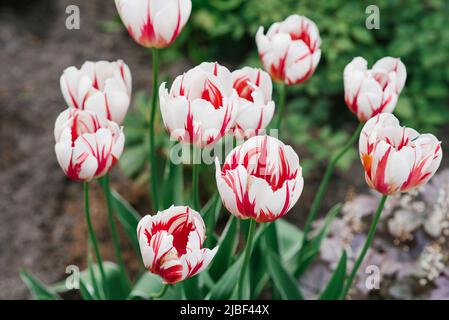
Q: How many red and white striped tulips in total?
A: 10